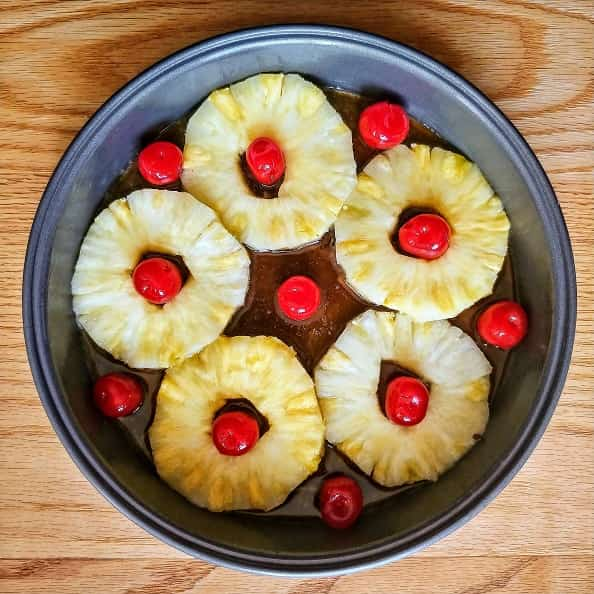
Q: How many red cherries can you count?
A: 11